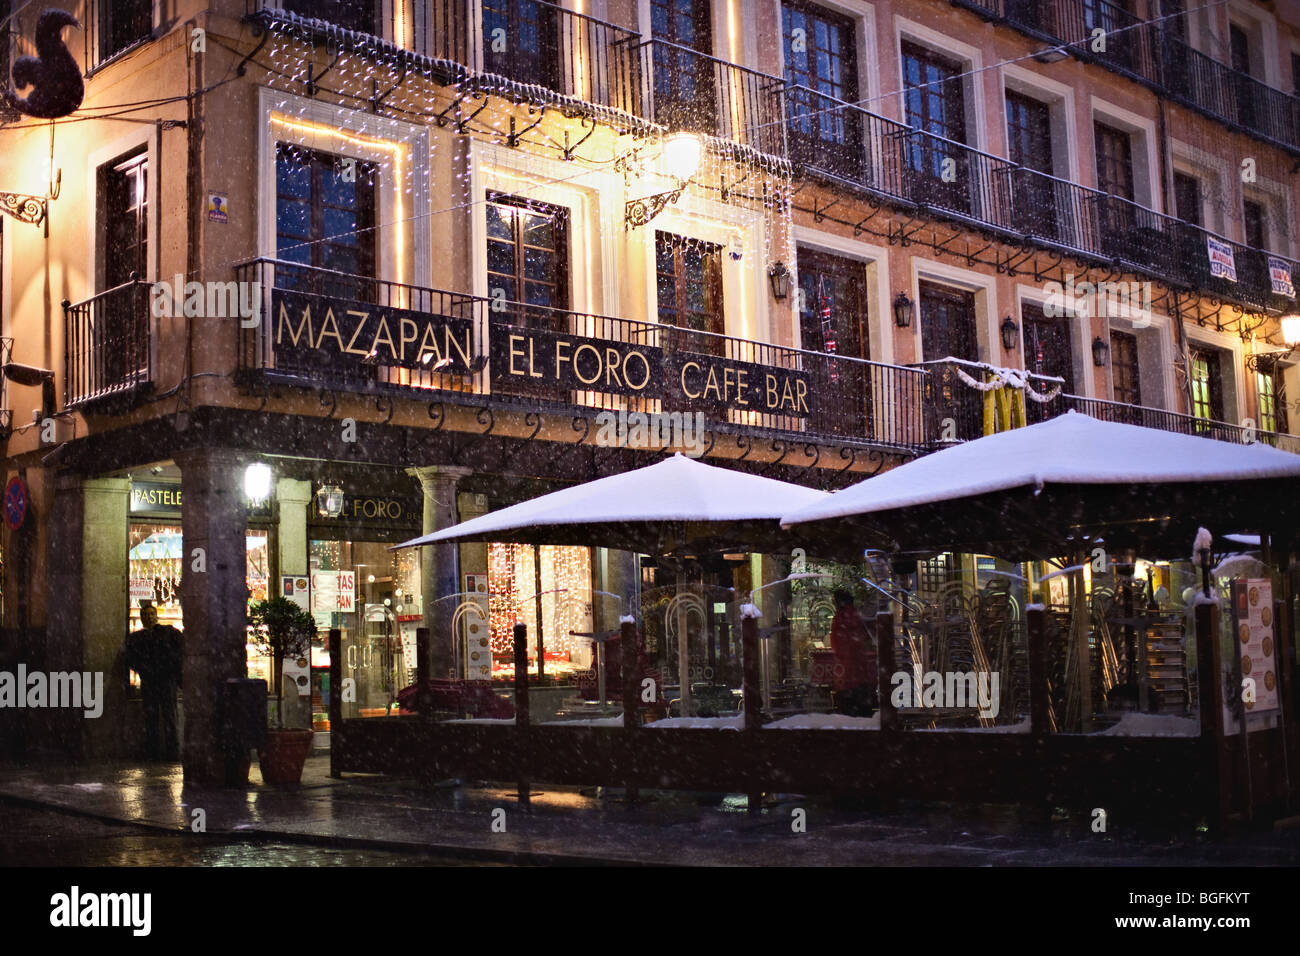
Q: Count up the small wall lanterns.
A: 4